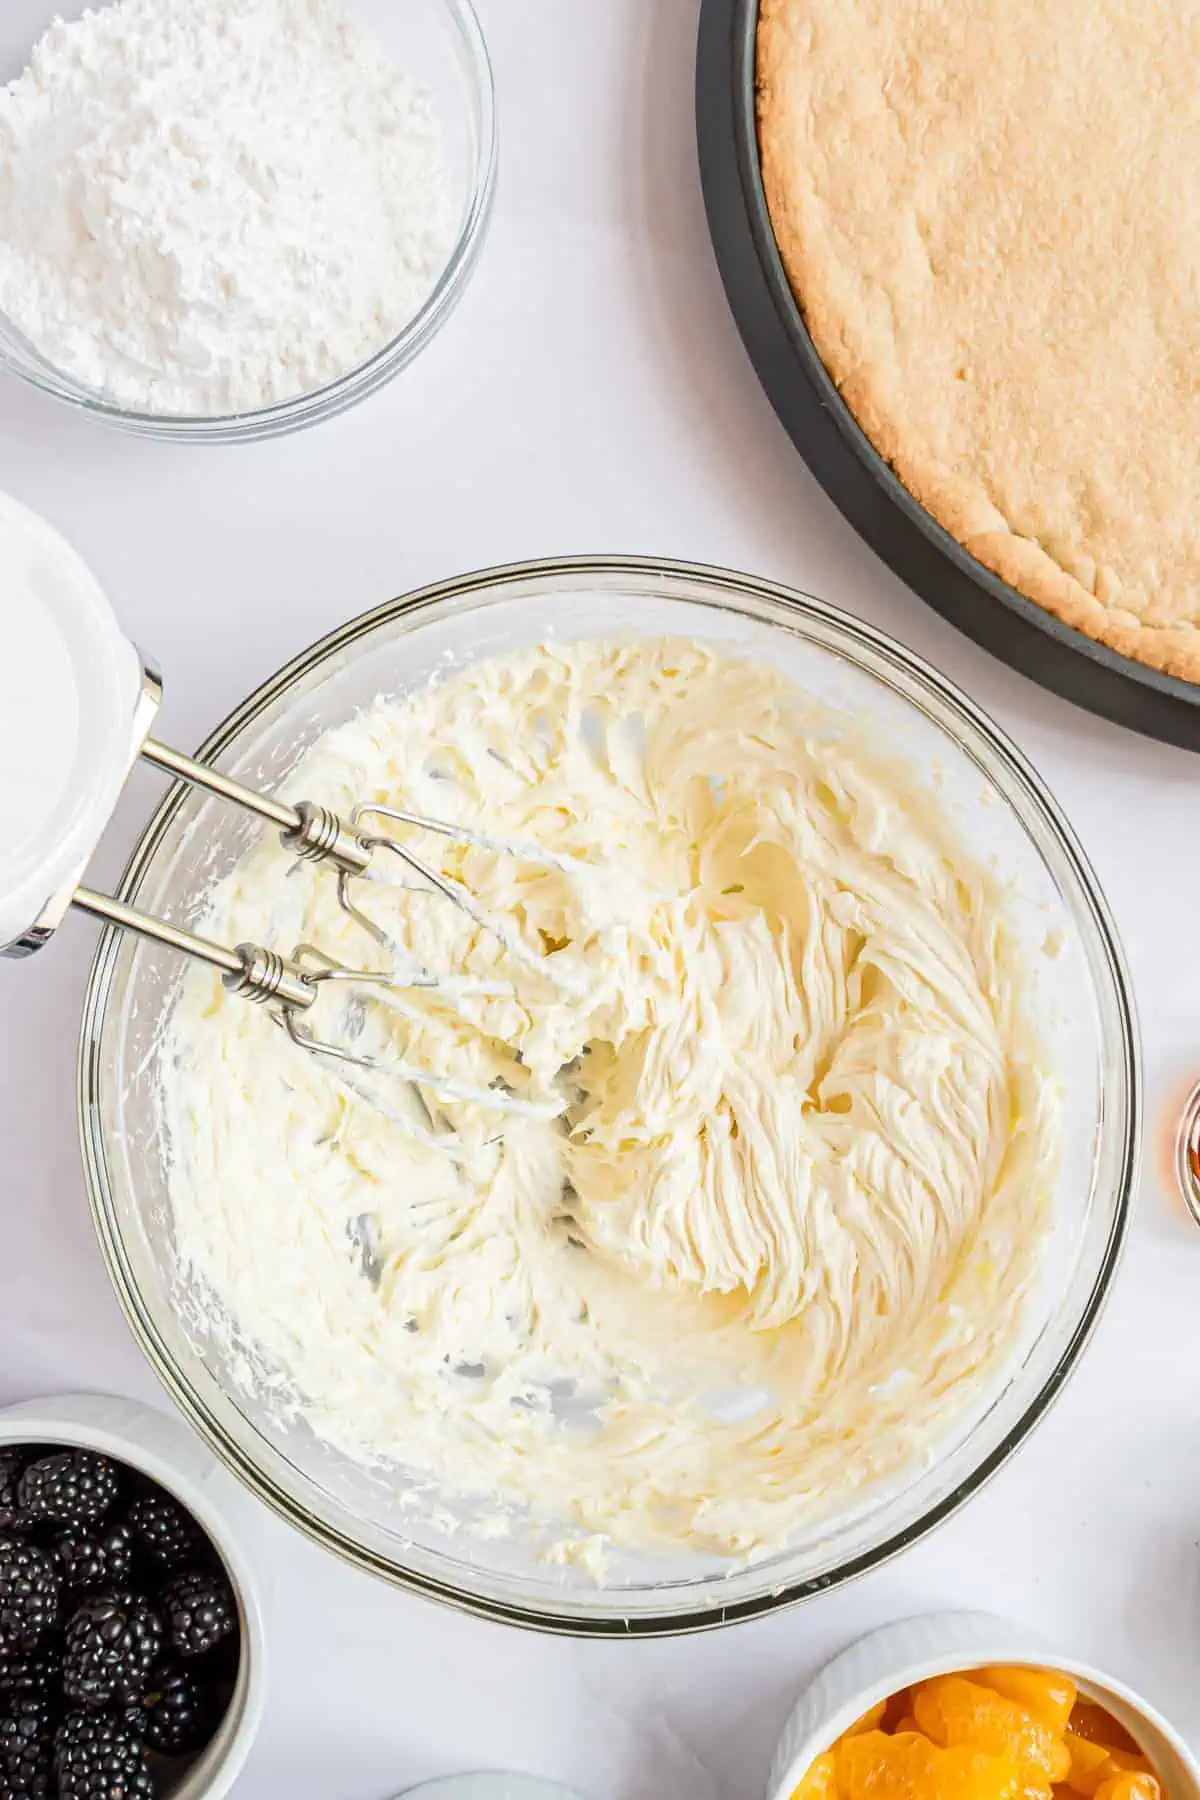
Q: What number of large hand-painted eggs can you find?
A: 0